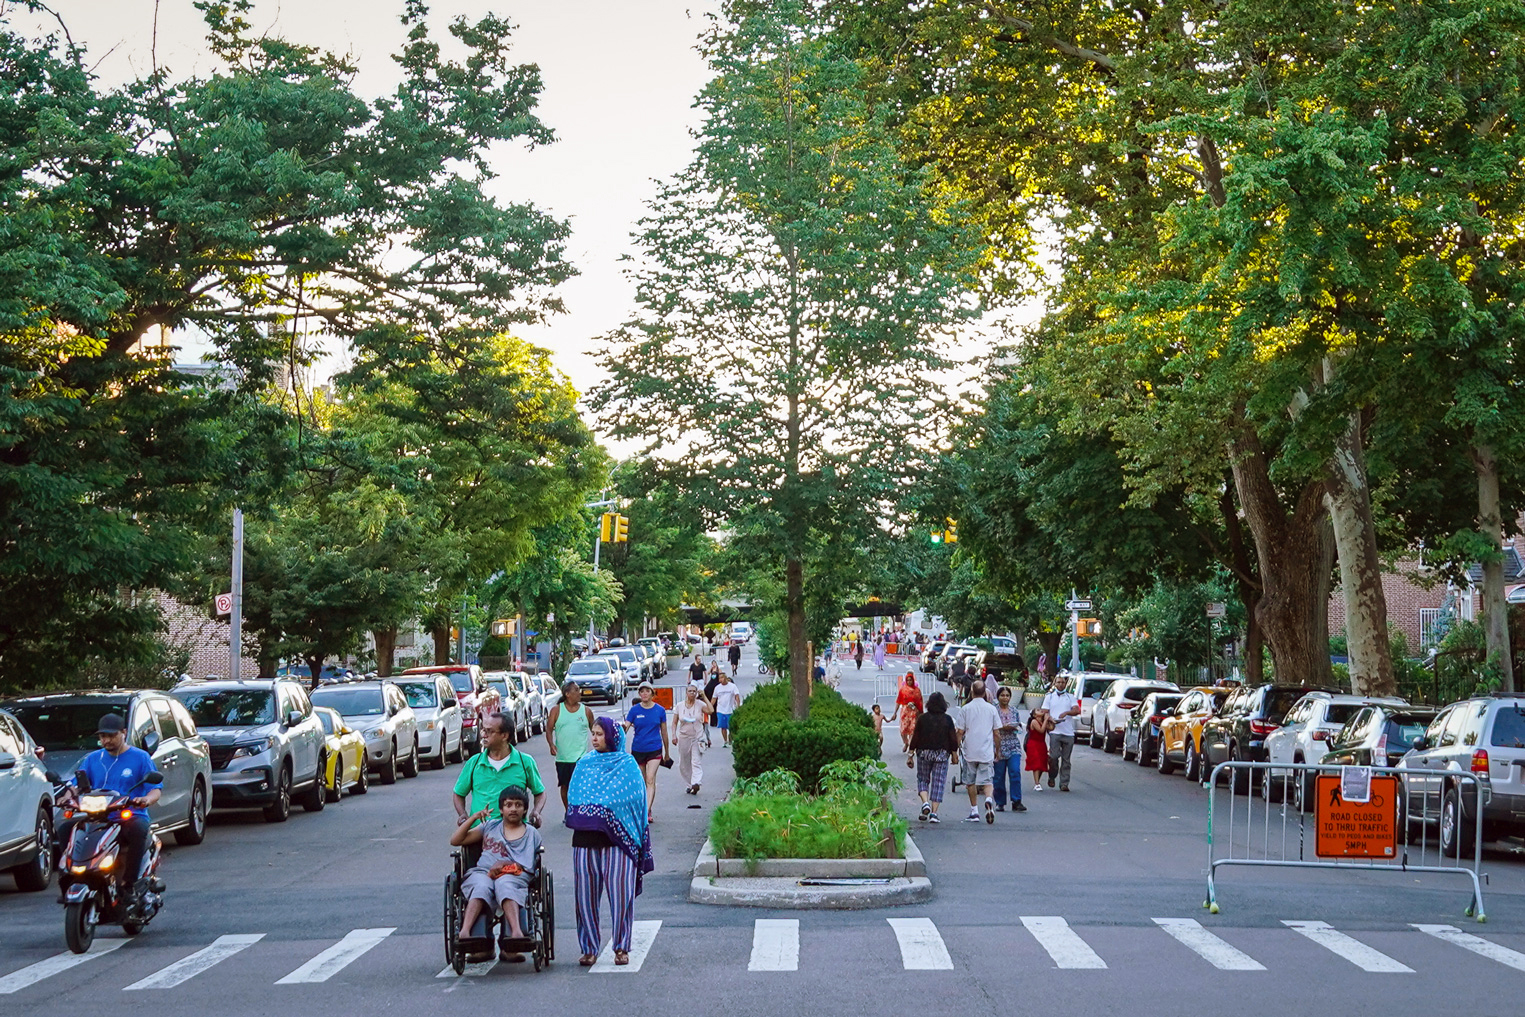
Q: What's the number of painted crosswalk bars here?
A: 11